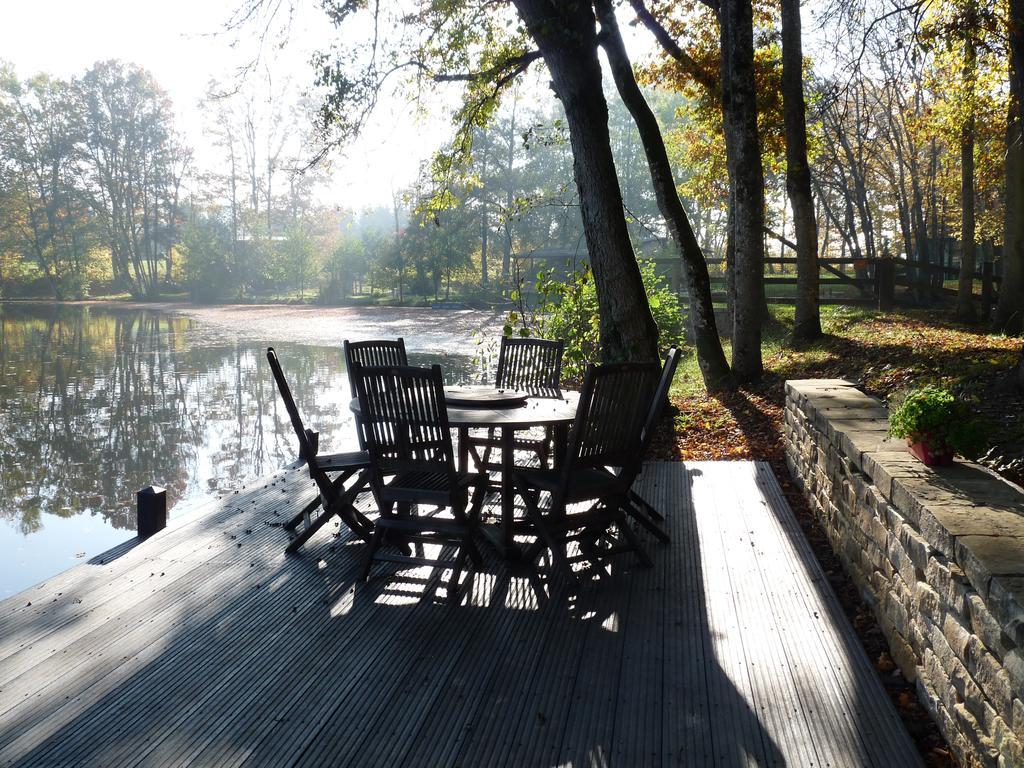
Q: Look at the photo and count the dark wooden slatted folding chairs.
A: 6